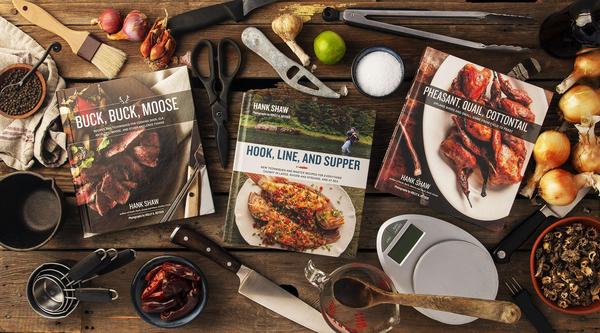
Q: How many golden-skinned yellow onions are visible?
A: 5